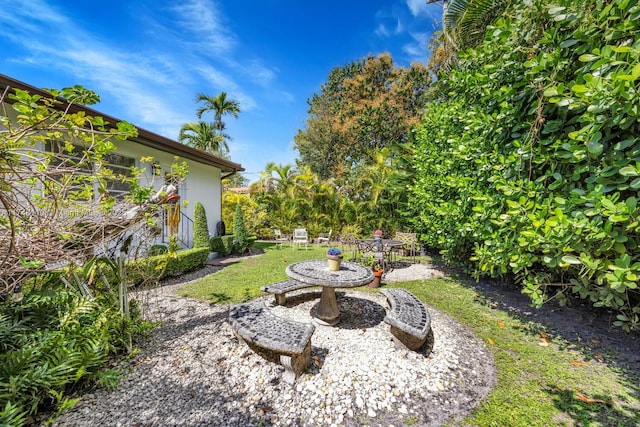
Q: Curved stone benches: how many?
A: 3